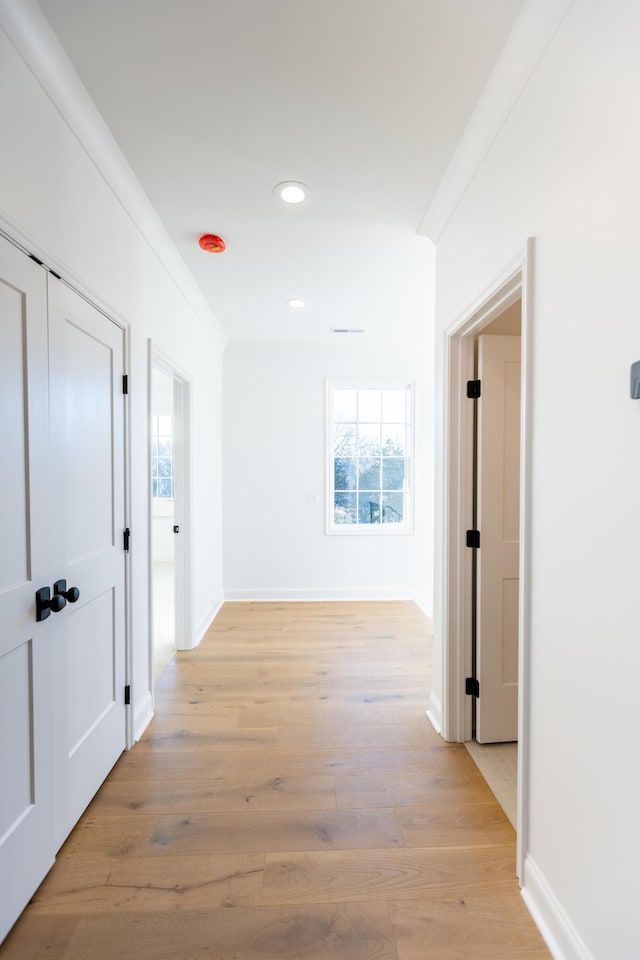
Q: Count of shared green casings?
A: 0